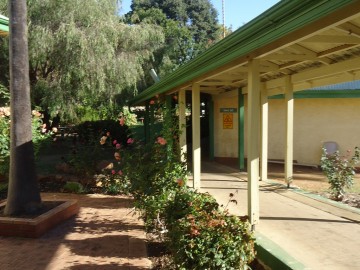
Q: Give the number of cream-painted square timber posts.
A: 5